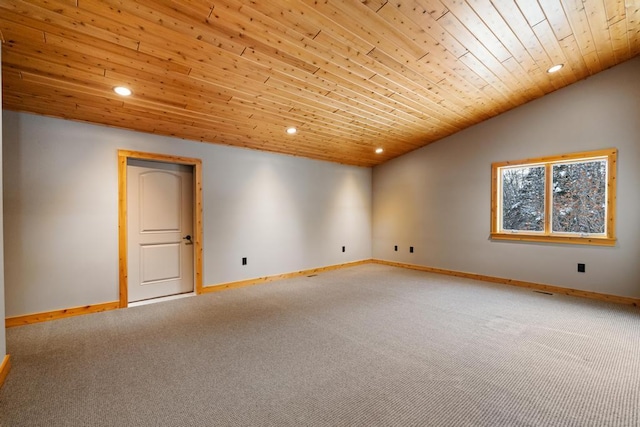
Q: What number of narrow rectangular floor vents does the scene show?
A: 2